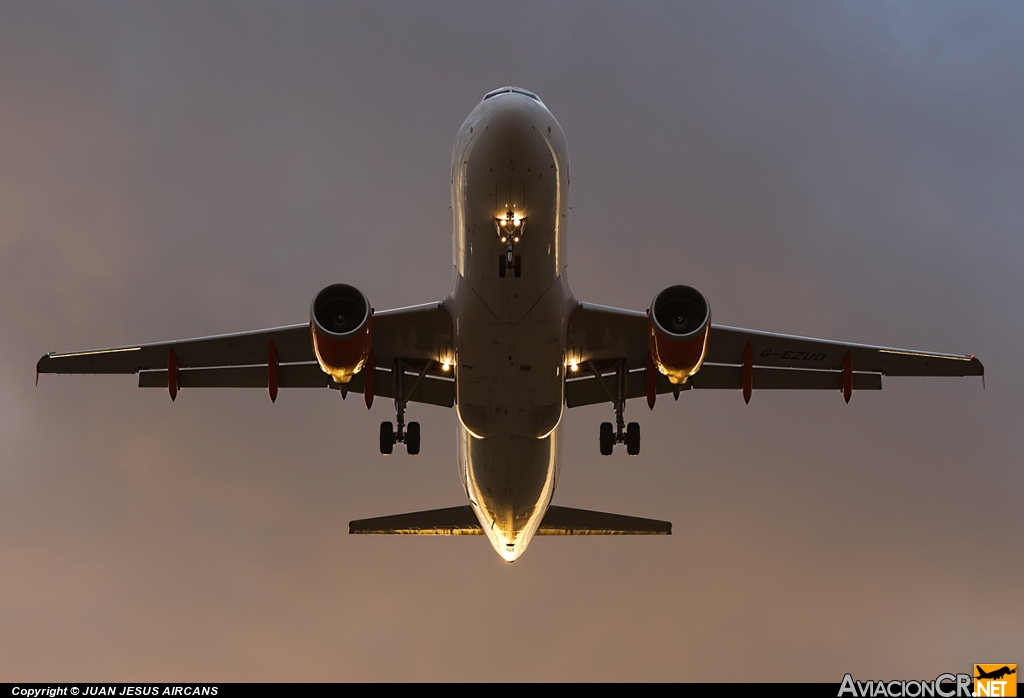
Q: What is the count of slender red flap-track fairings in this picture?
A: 6